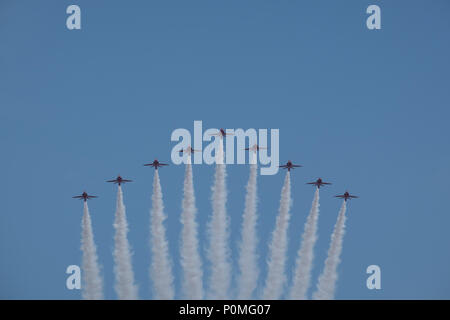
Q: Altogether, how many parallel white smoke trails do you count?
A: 9